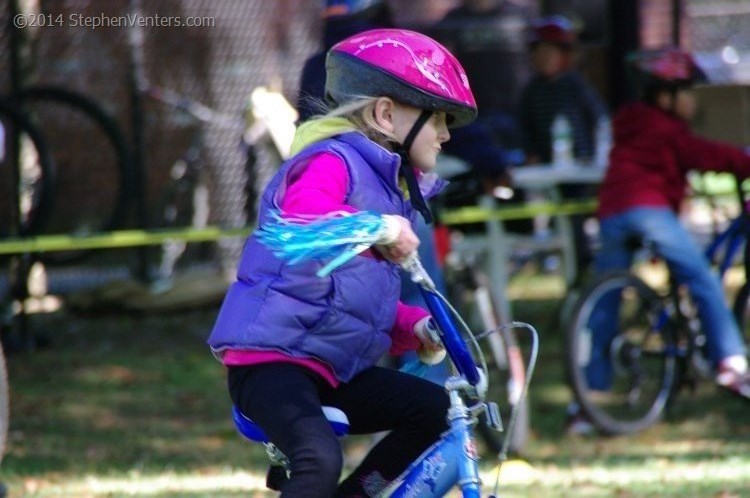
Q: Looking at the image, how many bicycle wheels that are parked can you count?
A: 2